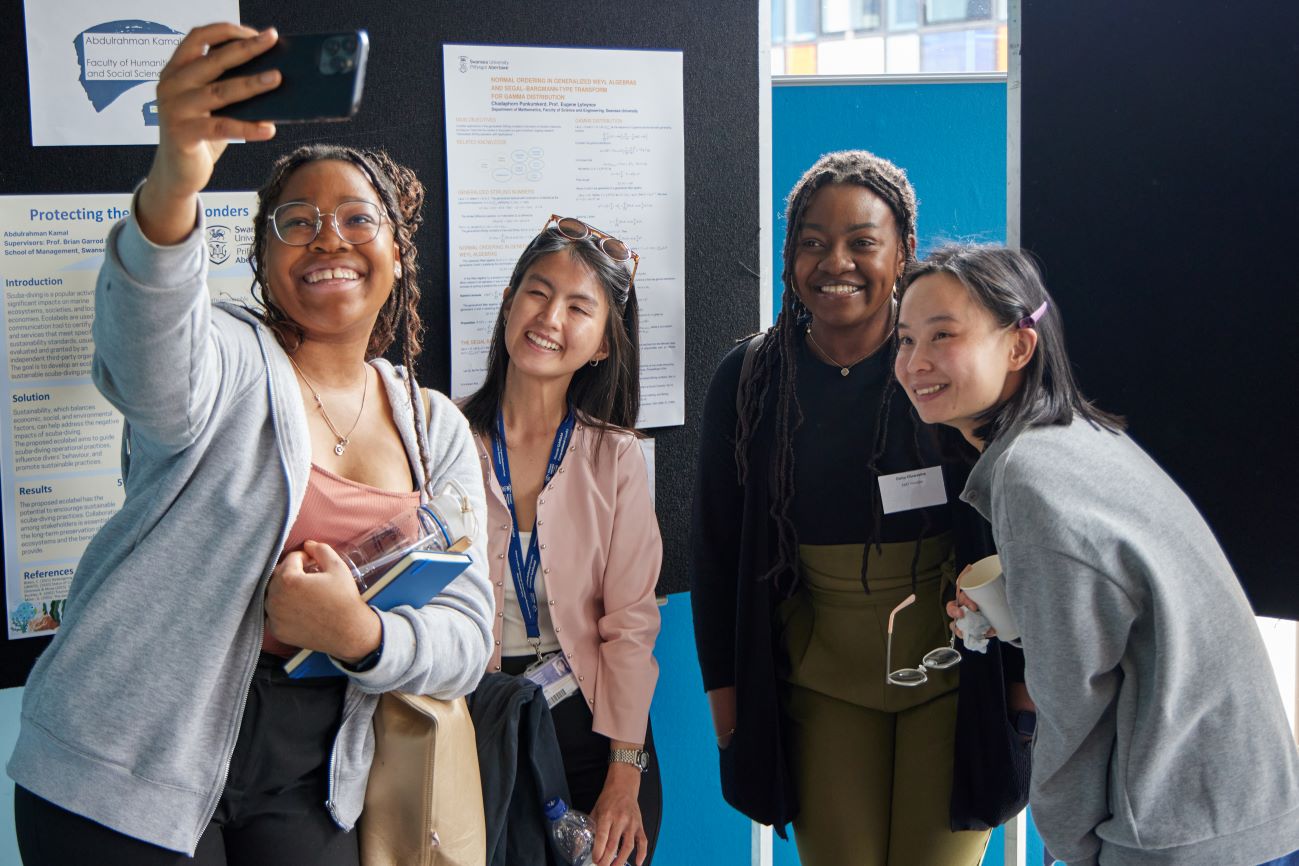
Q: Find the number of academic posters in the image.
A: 2